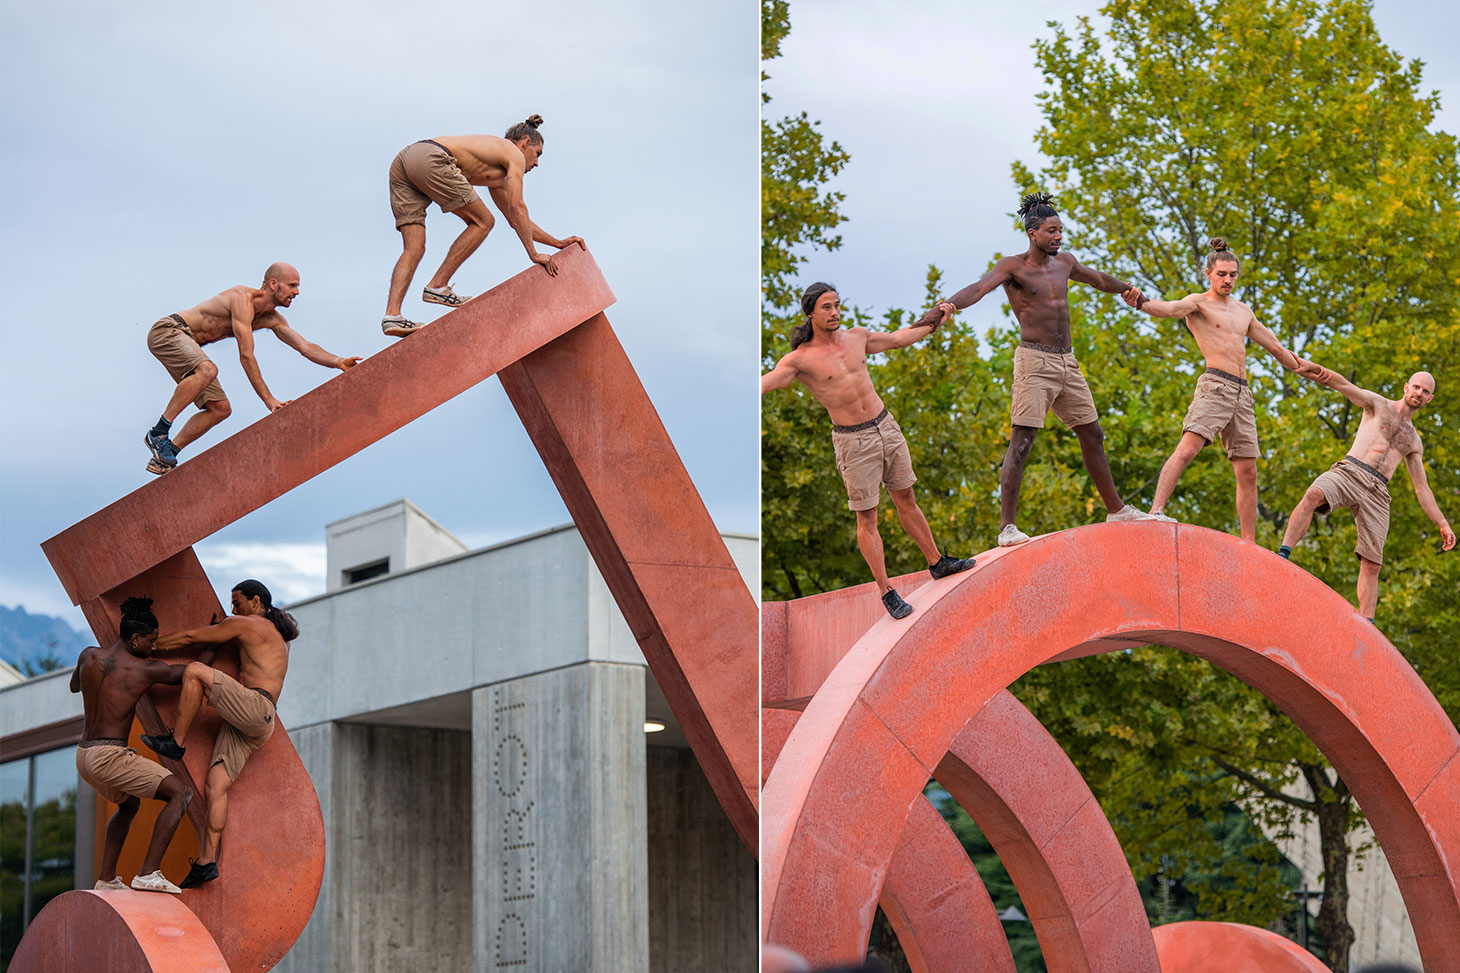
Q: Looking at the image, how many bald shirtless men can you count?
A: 2